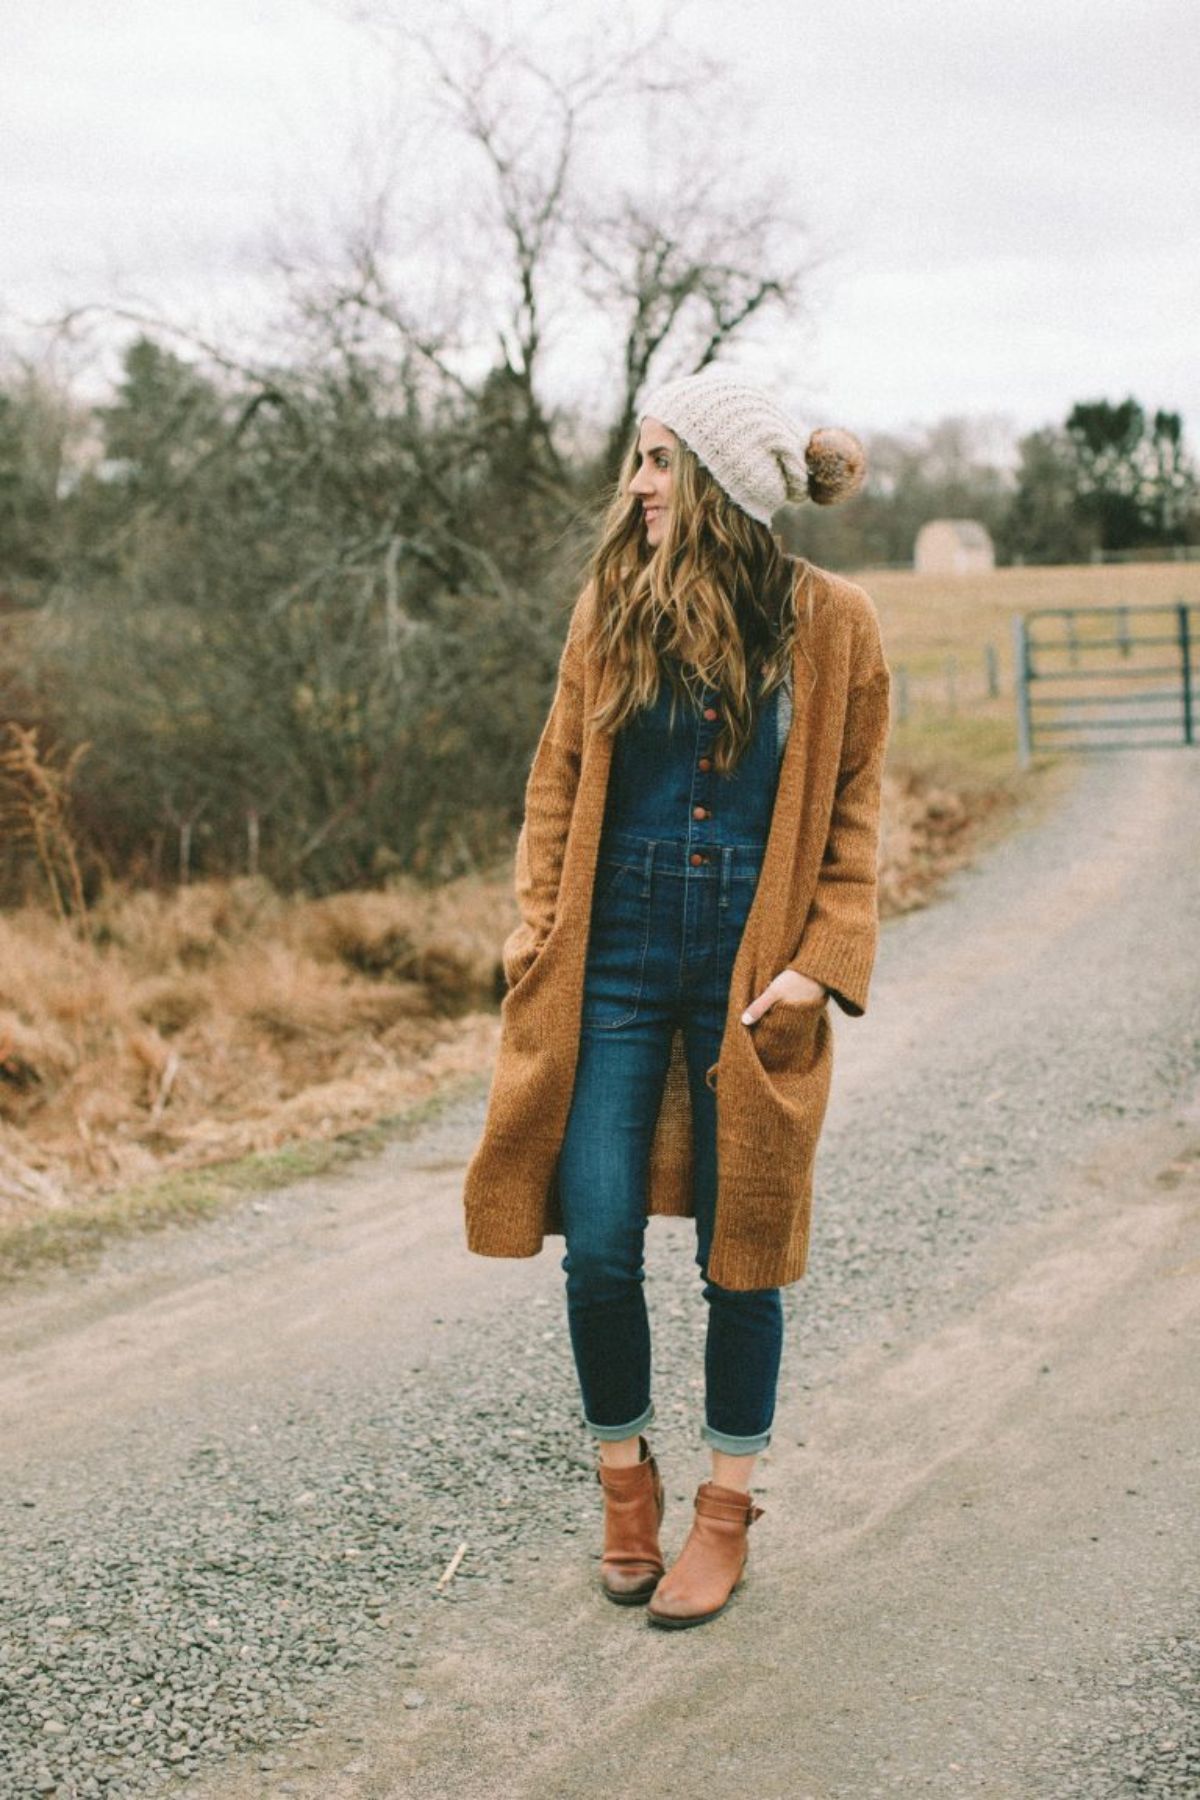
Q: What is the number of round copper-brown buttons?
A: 4